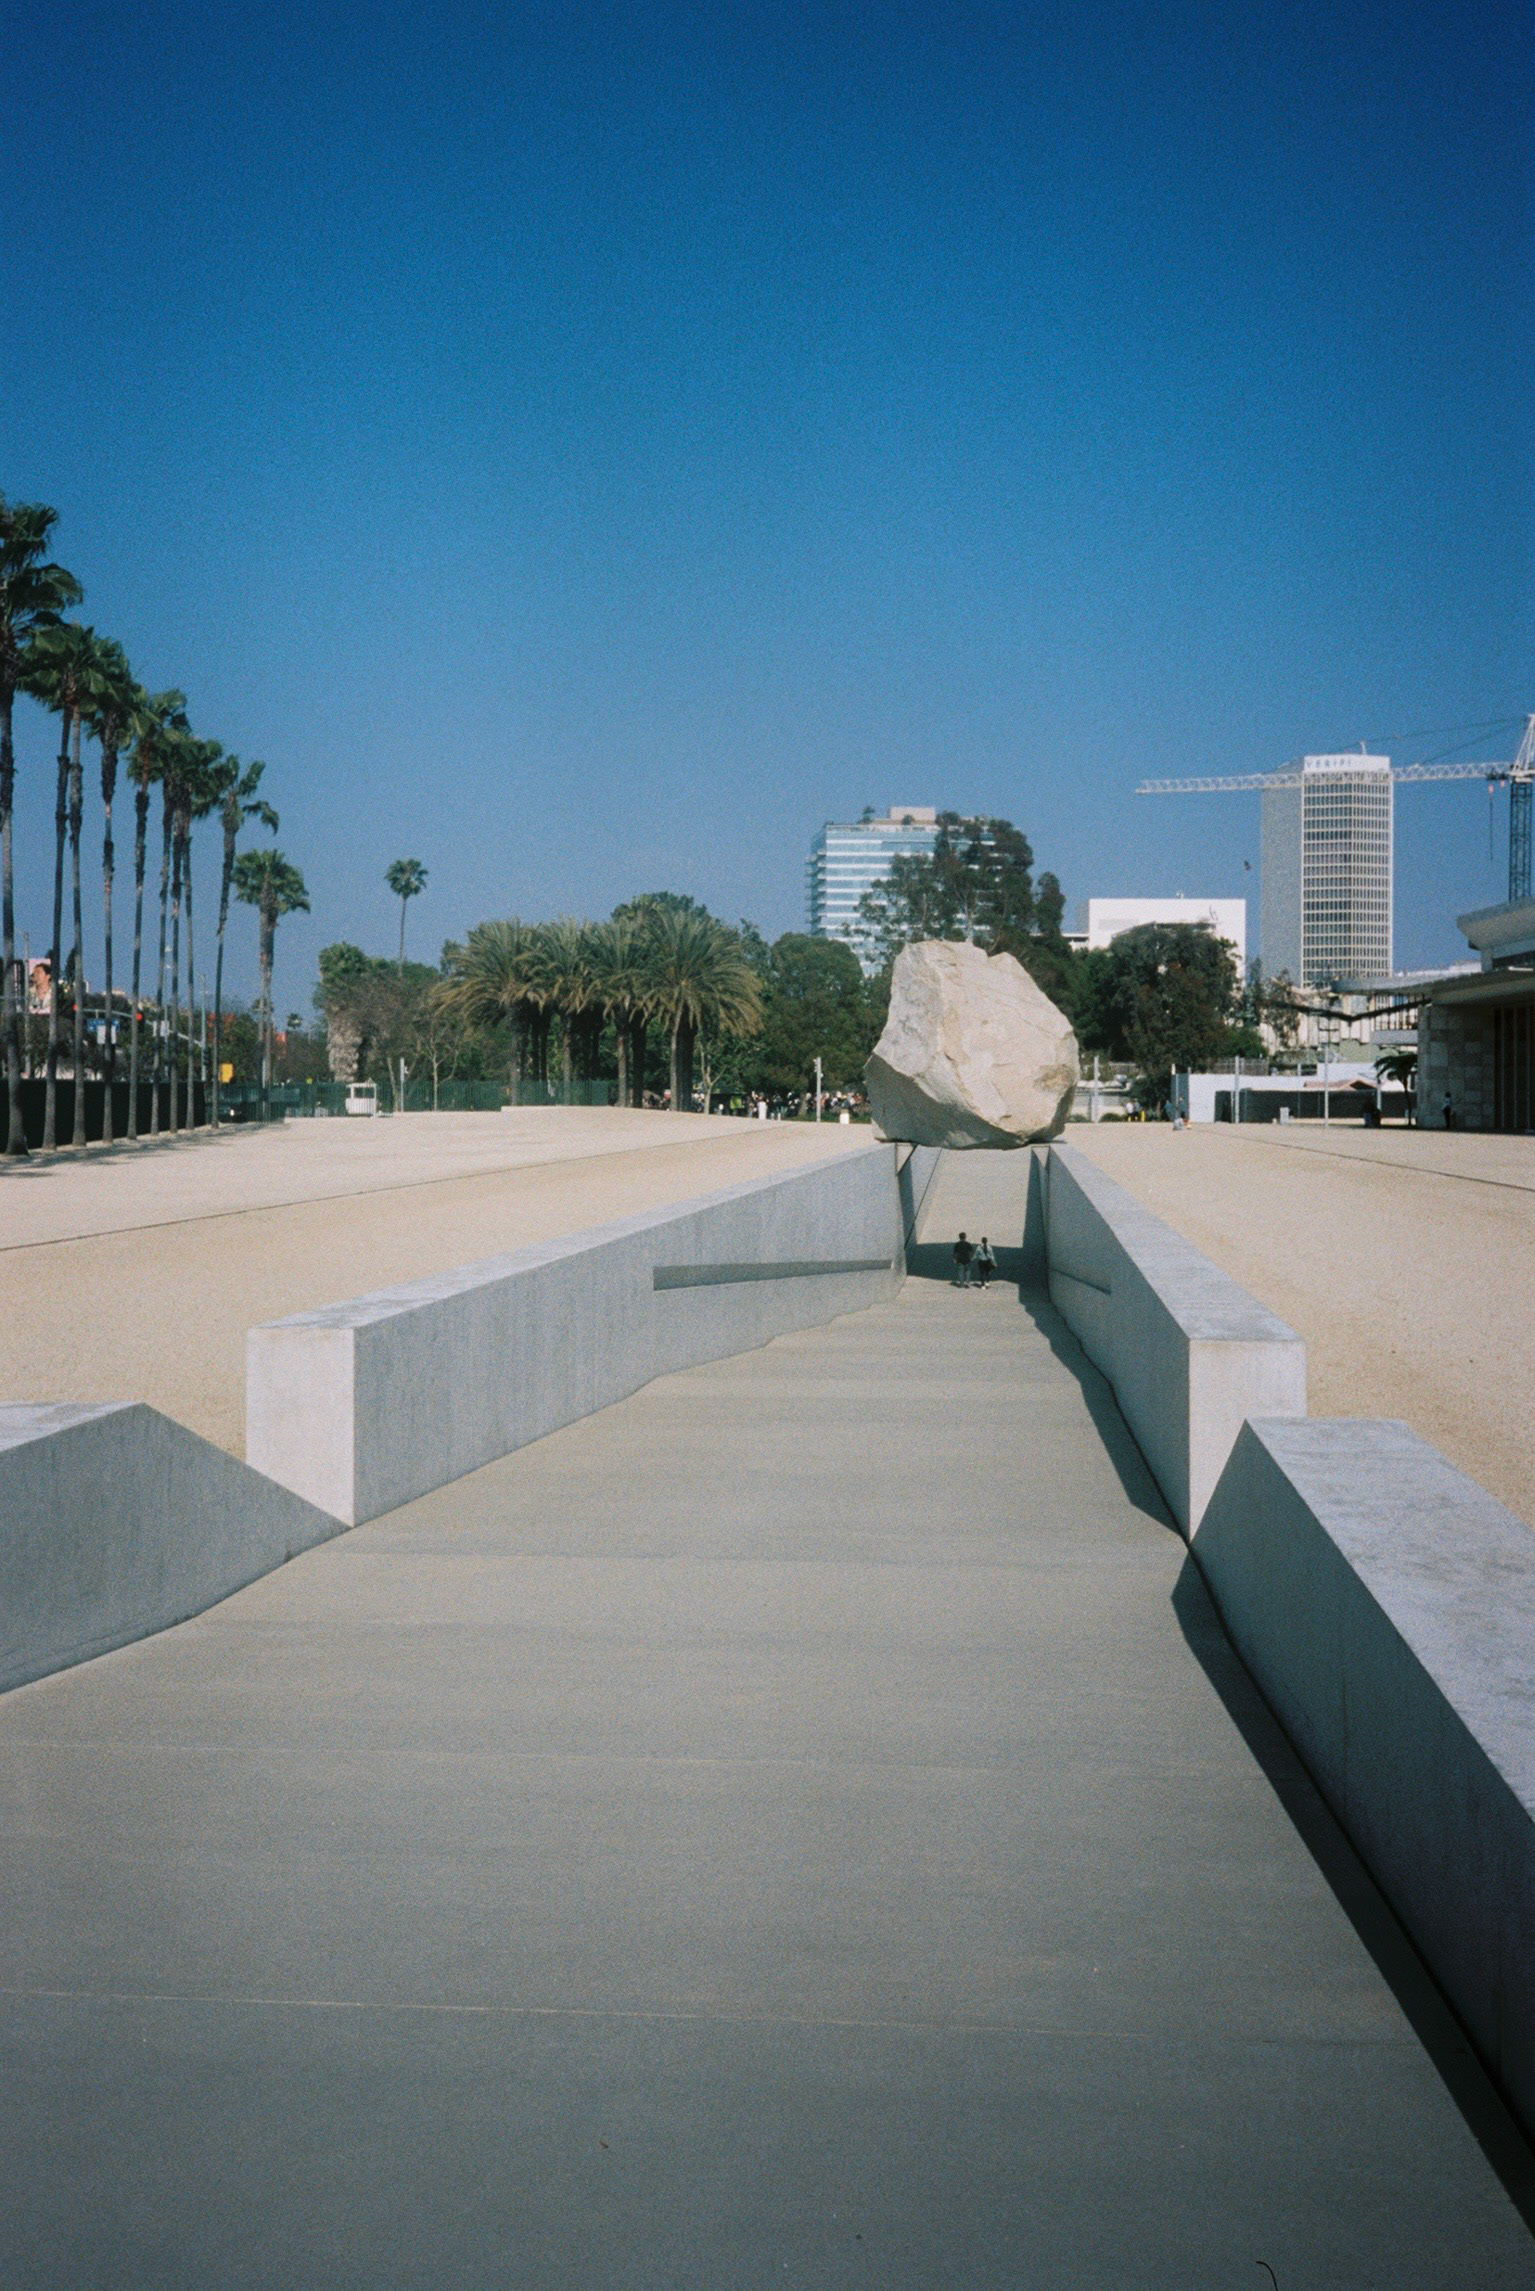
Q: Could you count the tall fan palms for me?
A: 11